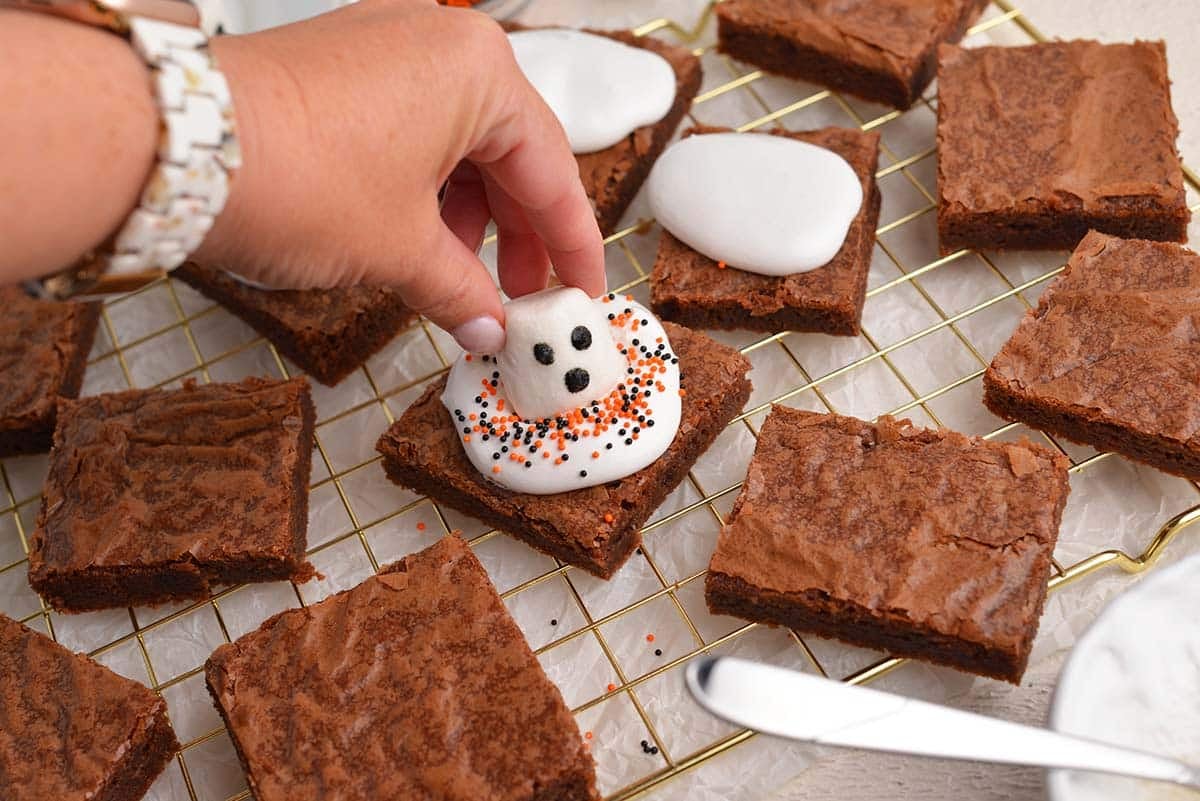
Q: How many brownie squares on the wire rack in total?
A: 12